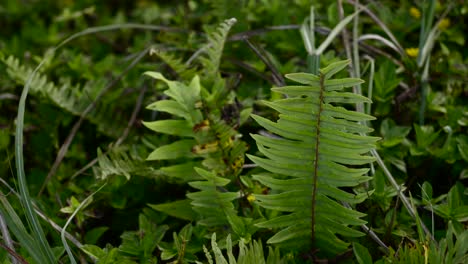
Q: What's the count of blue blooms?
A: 0